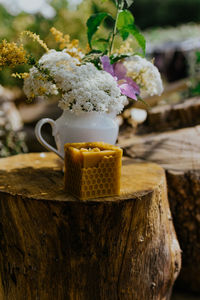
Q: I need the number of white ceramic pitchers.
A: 1